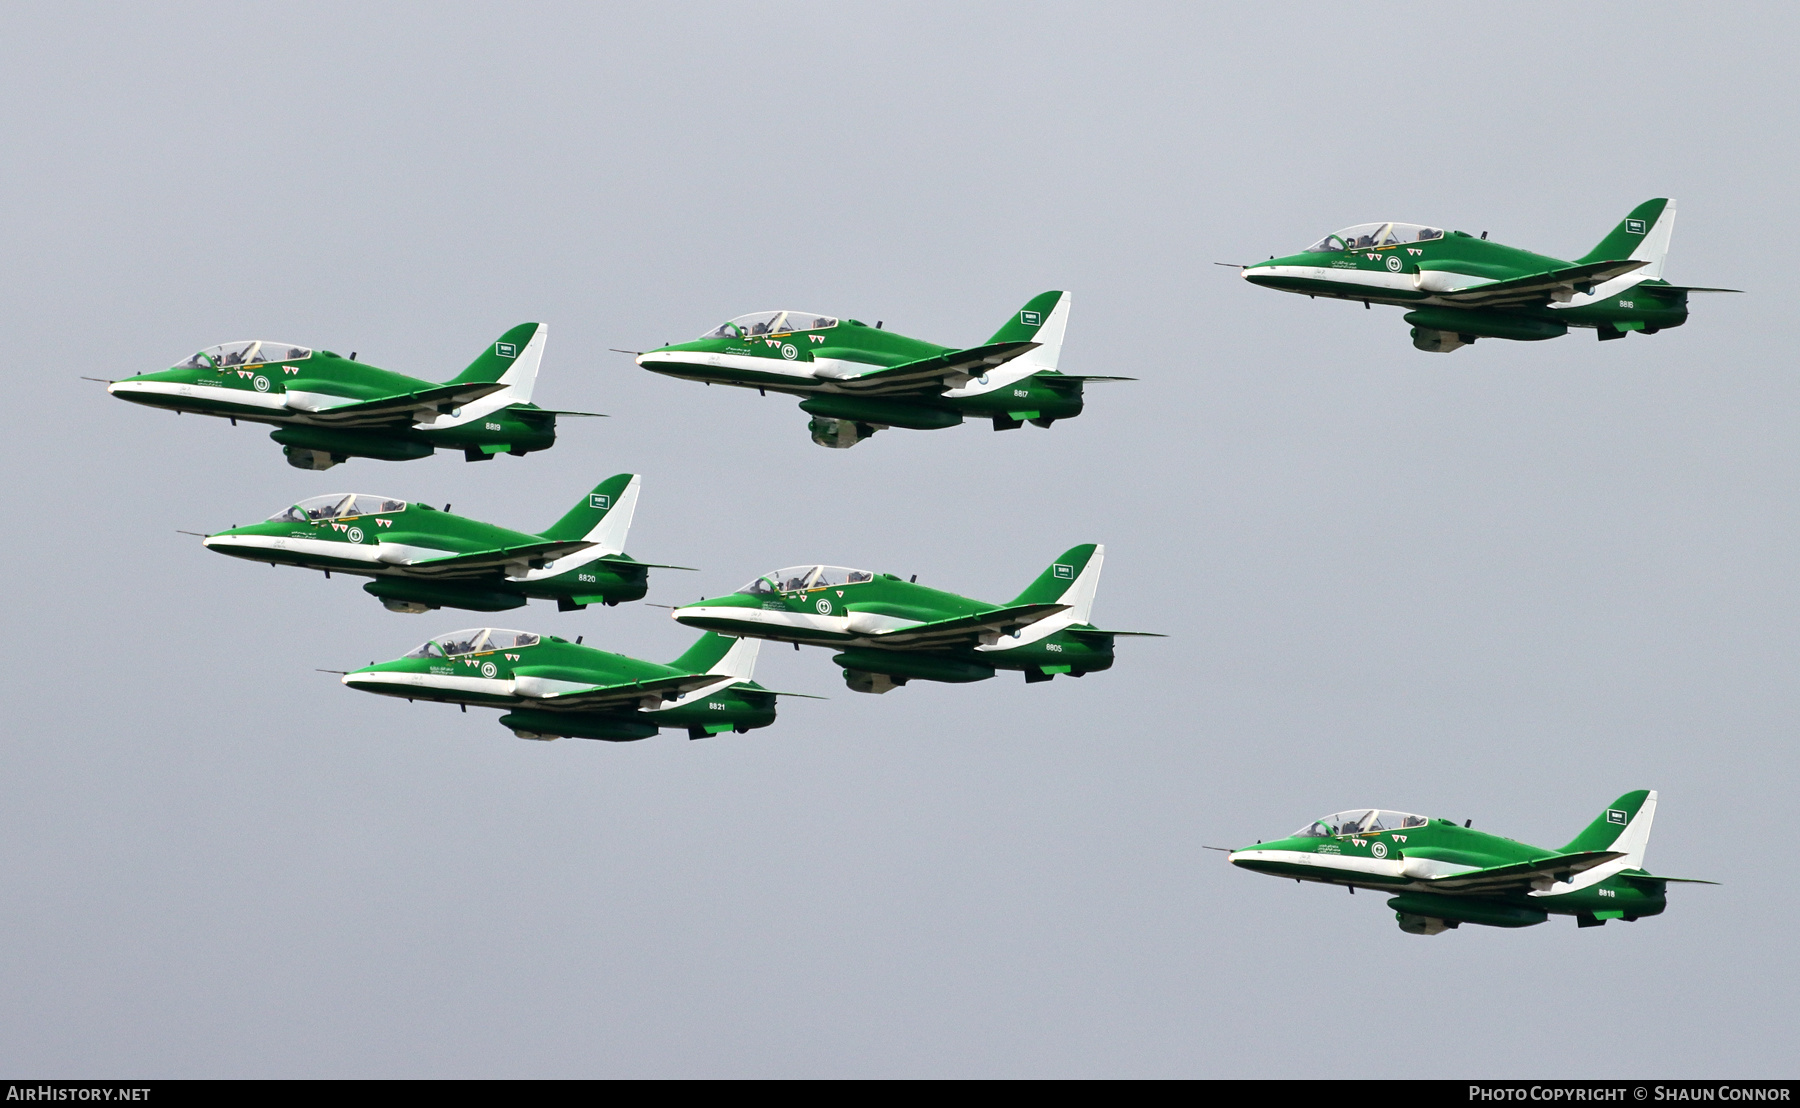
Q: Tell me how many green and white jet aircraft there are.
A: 7